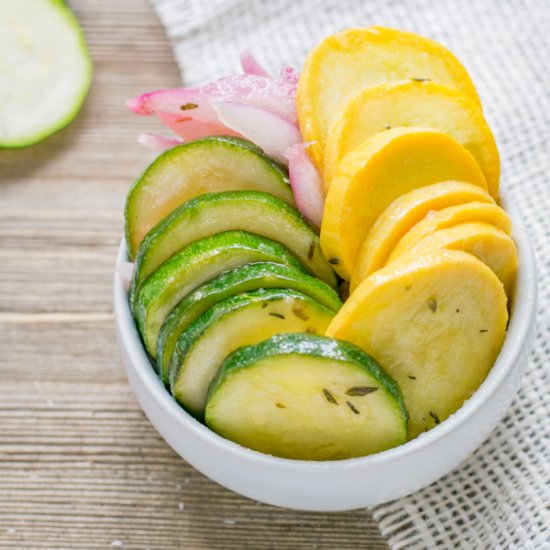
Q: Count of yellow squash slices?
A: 7